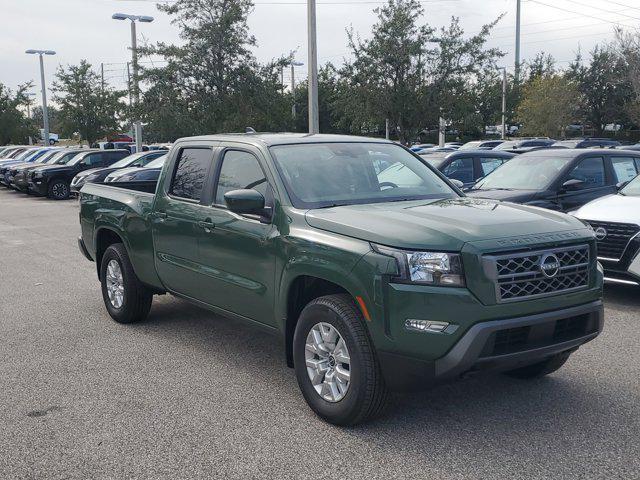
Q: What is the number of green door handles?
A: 2